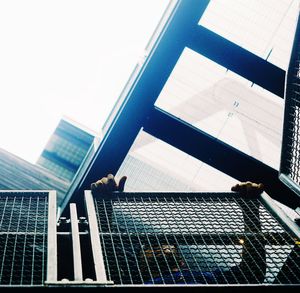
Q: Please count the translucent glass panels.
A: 3